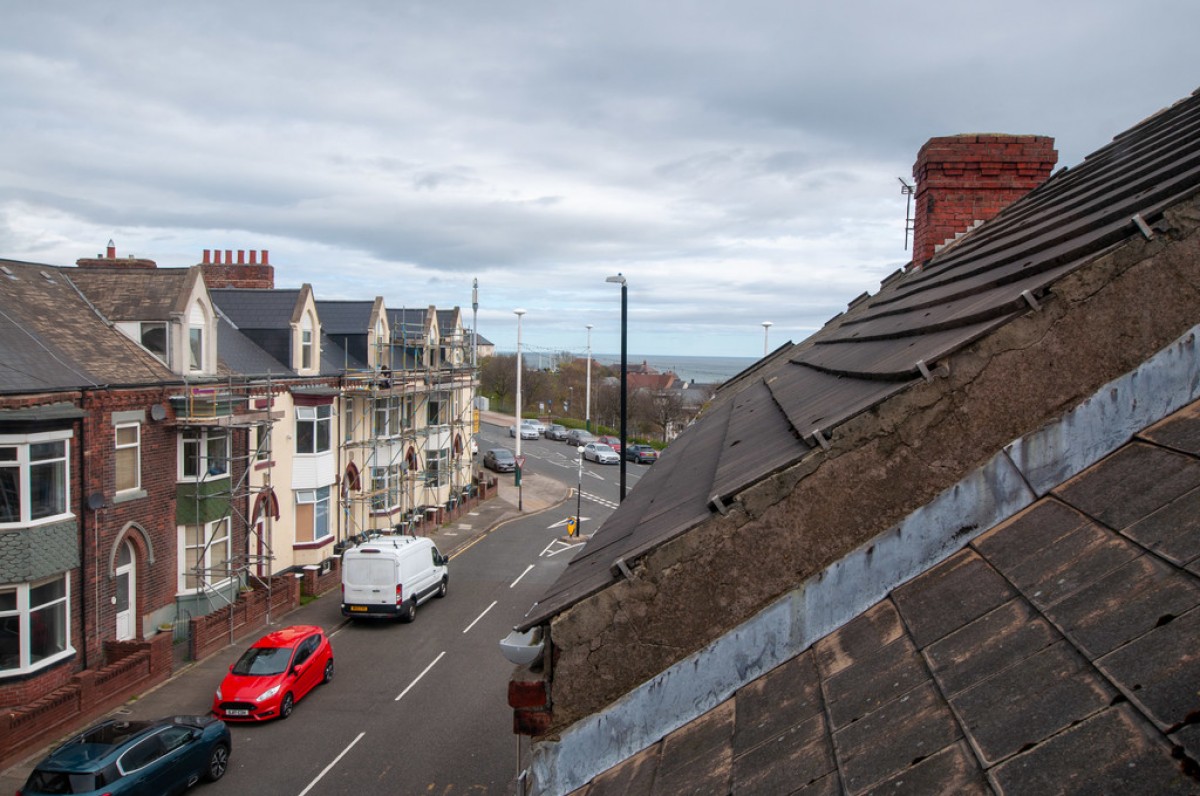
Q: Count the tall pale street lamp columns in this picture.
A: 3